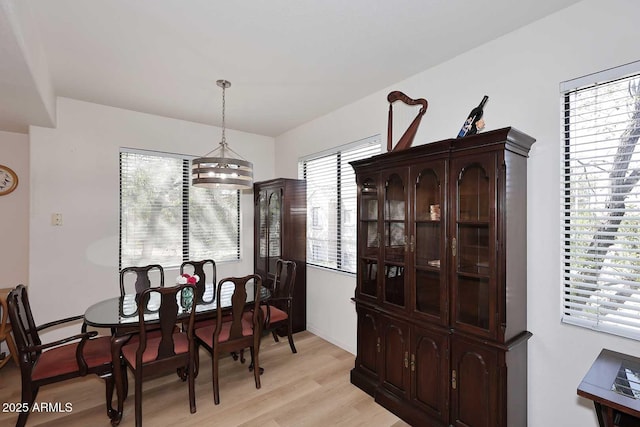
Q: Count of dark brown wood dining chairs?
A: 6